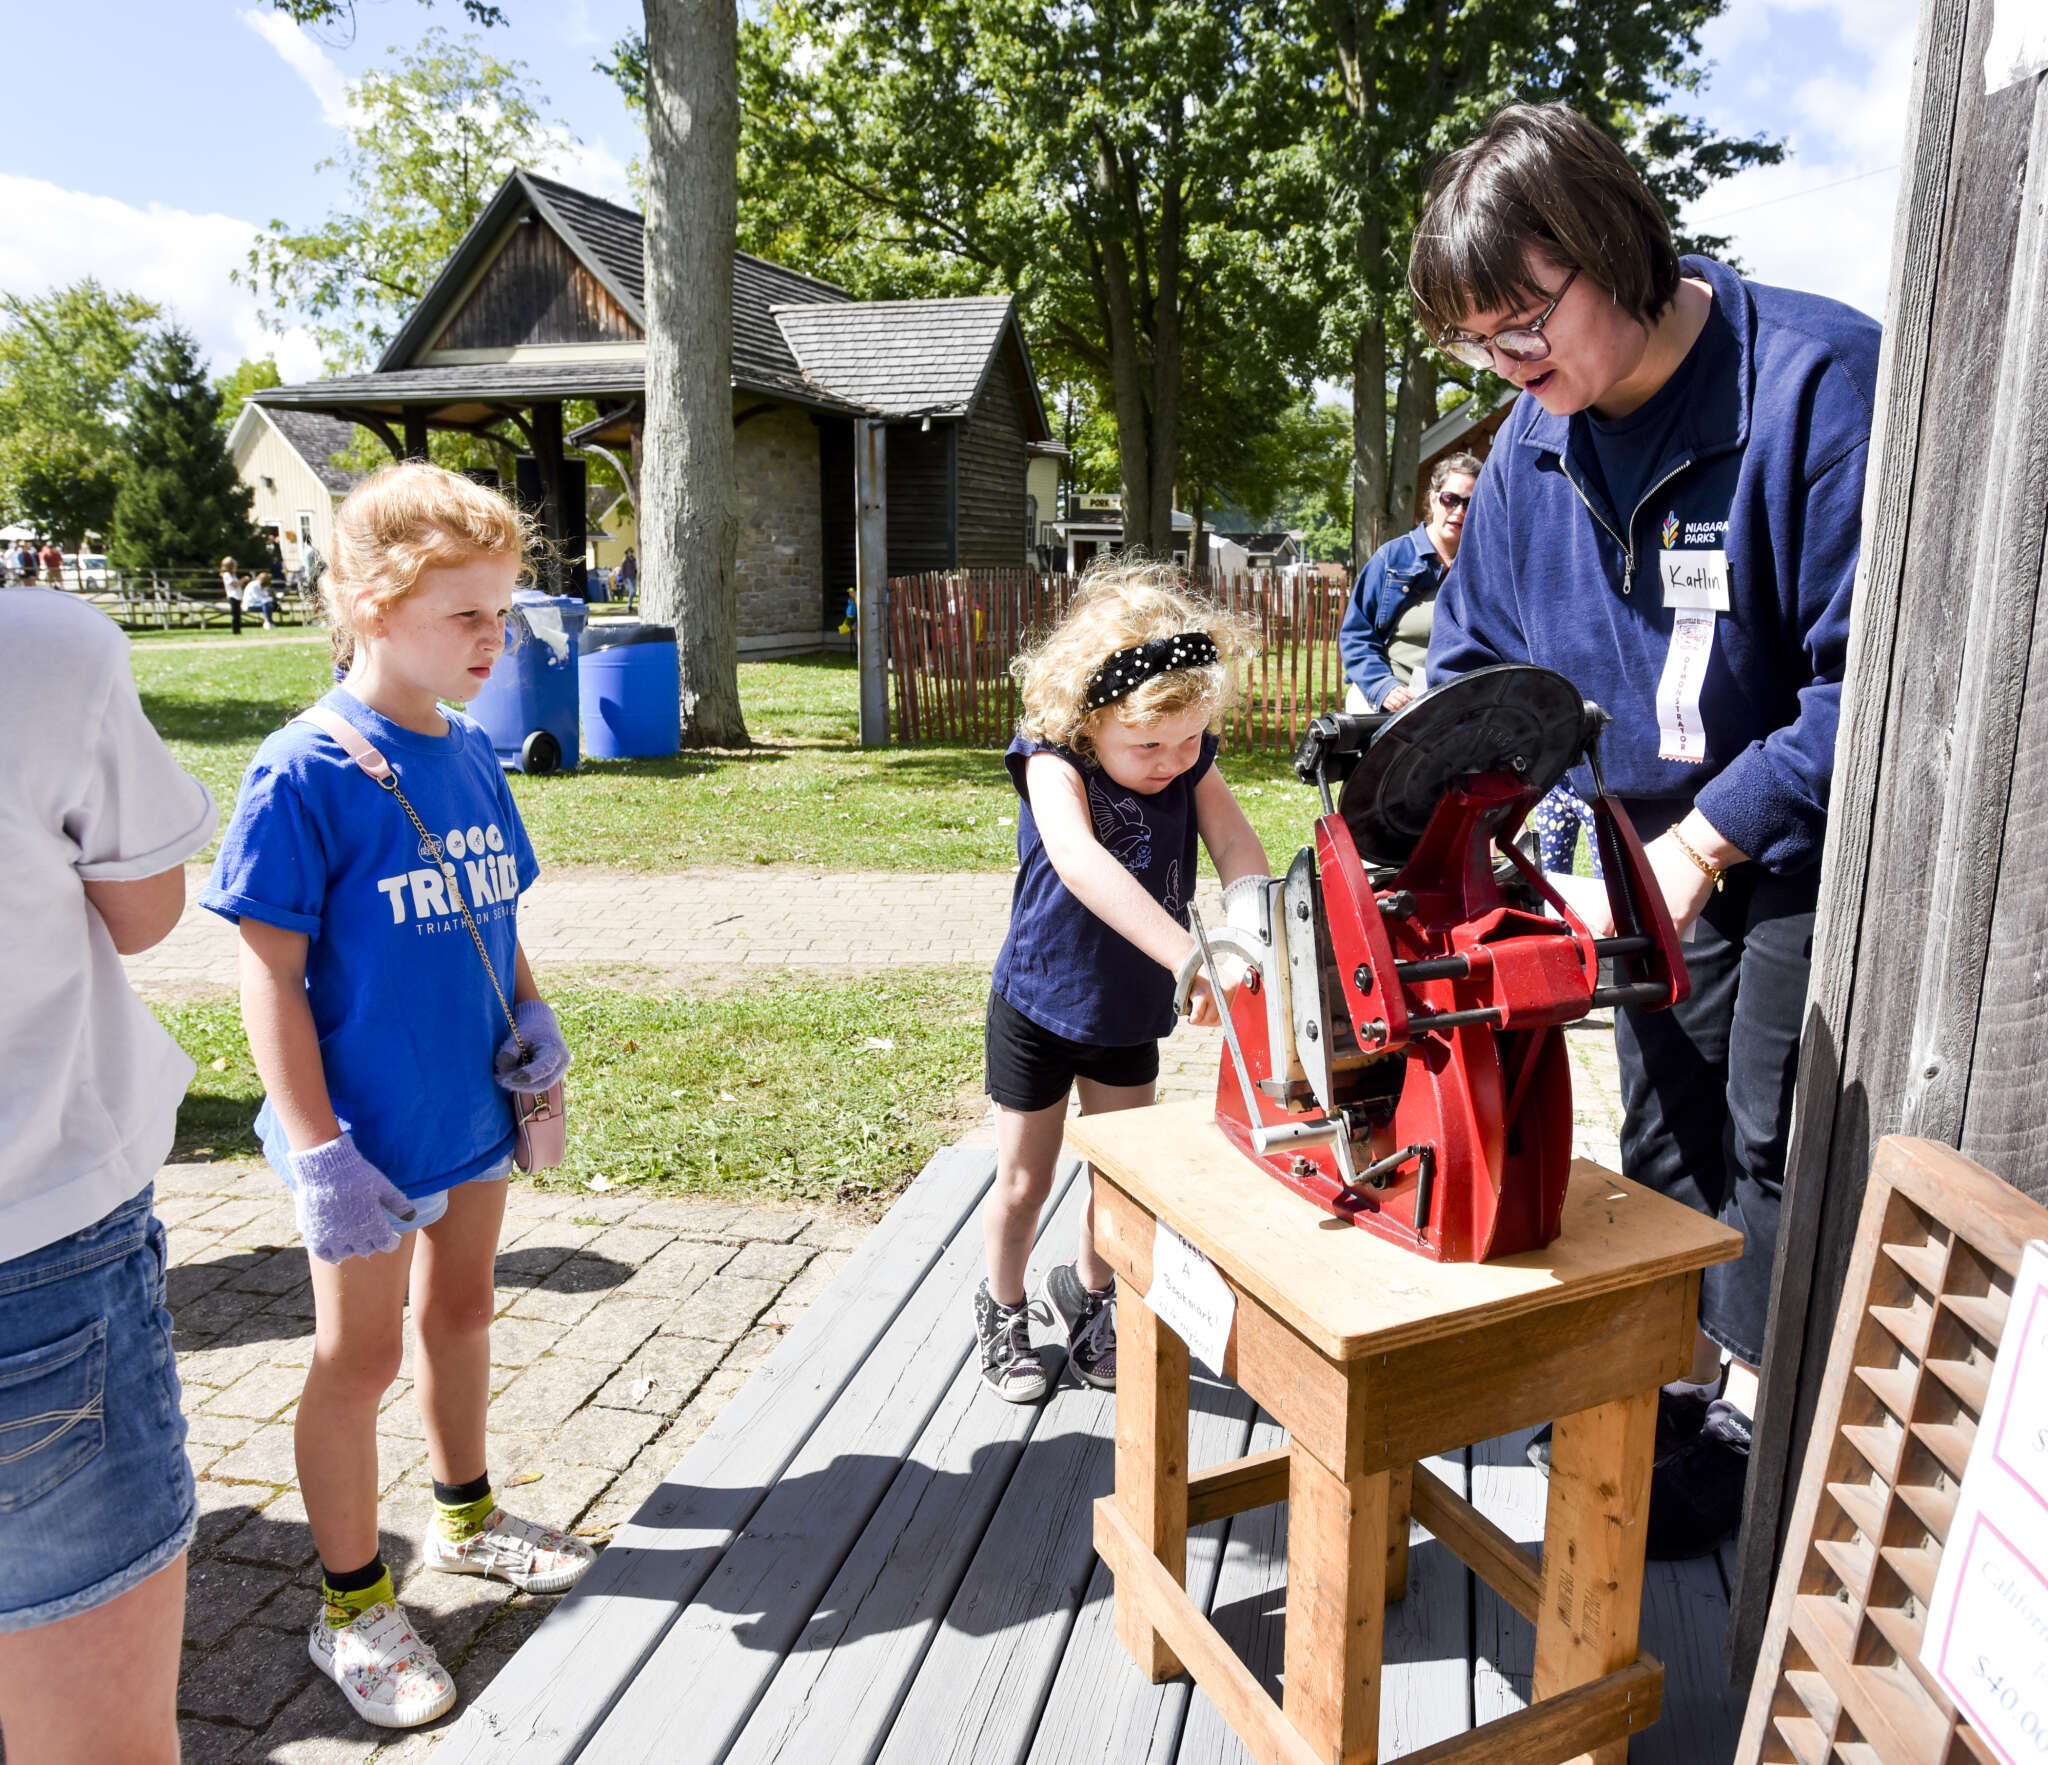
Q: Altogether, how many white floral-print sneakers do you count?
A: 2